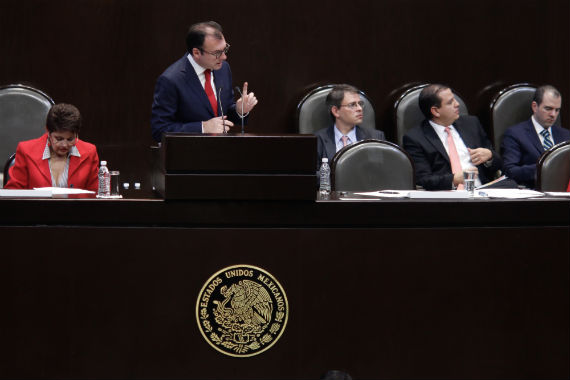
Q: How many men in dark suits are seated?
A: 3